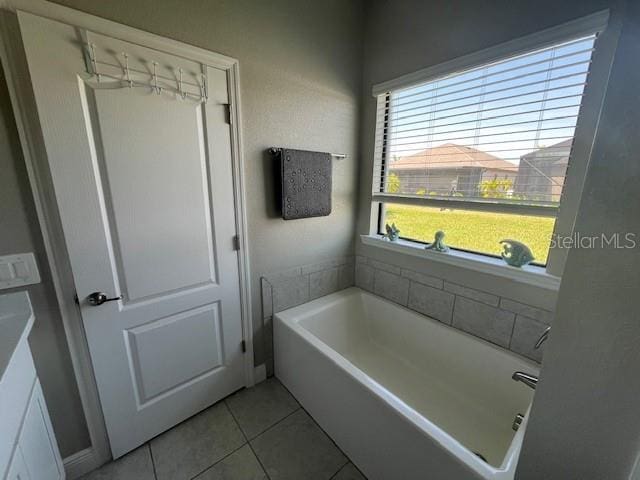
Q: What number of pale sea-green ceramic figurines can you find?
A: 3